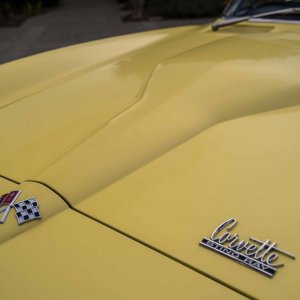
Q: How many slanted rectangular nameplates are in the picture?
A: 1